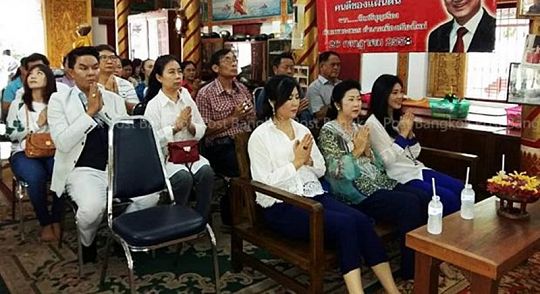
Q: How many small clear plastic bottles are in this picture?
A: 2